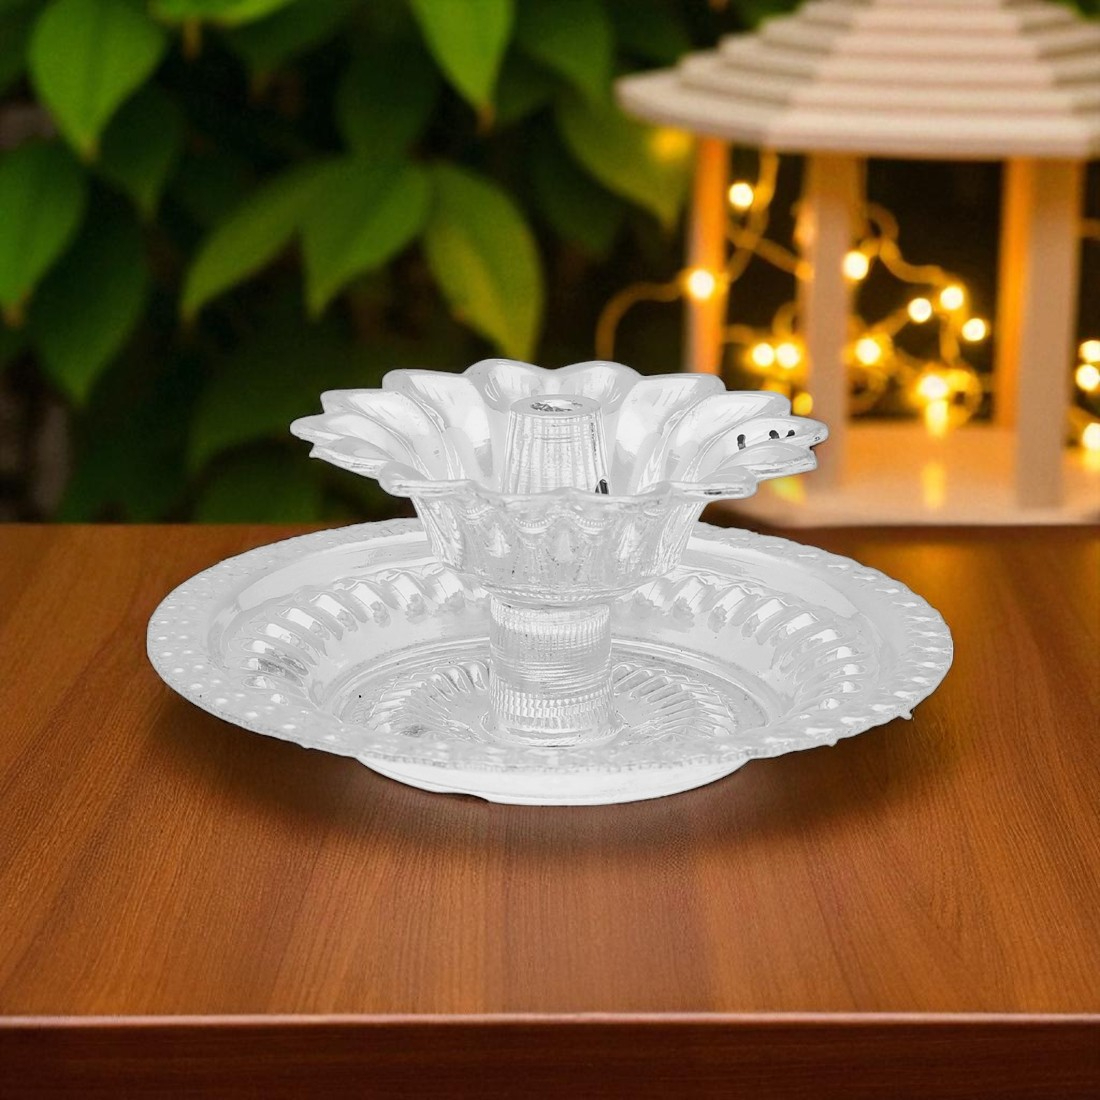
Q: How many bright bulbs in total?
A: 13